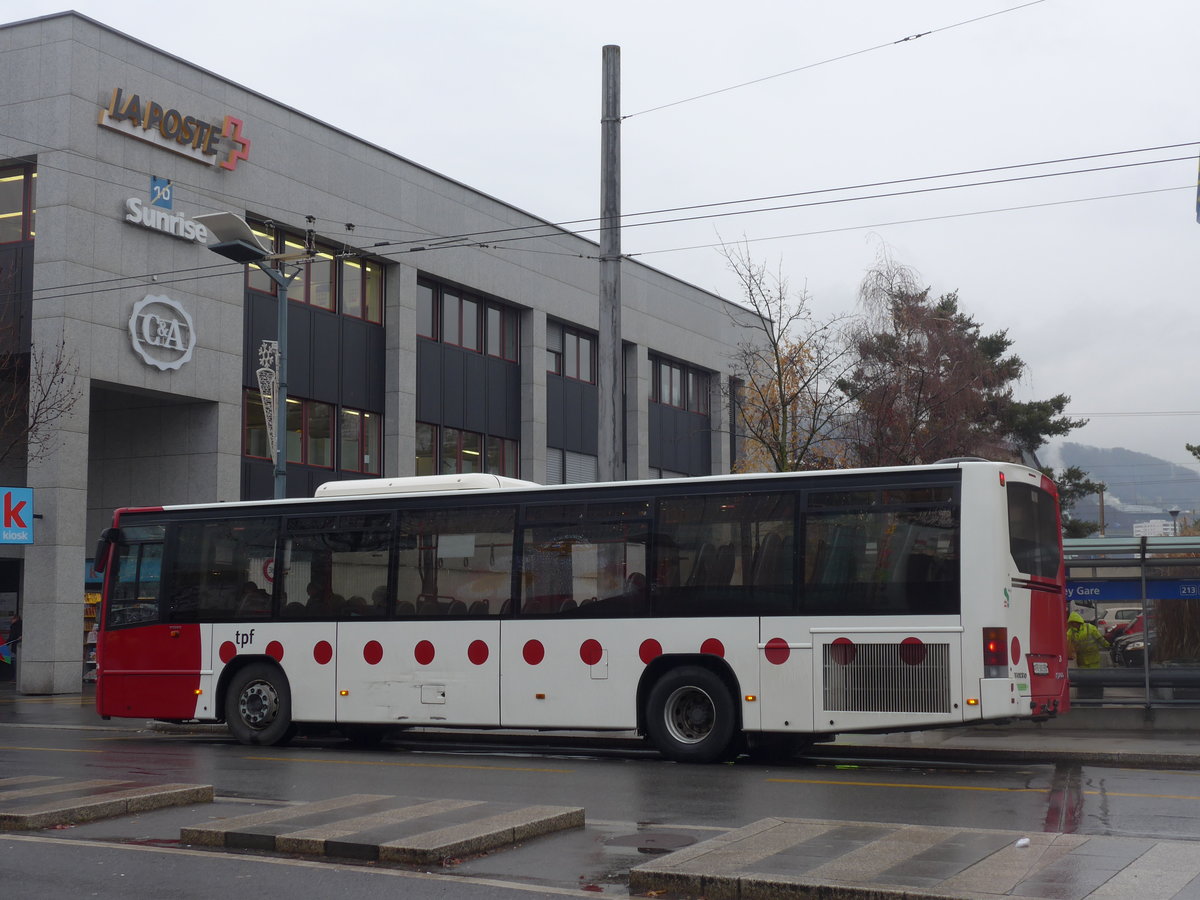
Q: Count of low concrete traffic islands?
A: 3